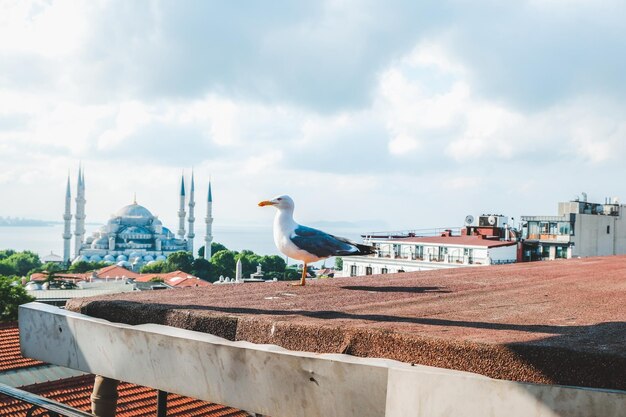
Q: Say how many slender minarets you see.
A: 6